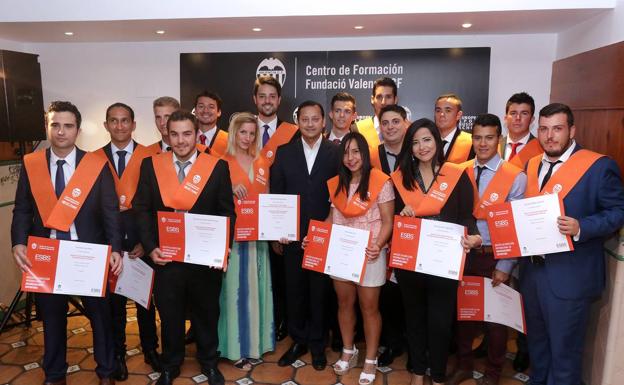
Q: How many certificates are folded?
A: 2